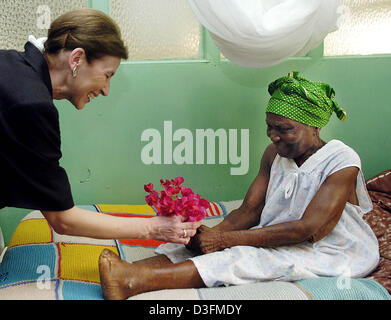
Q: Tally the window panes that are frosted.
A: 3